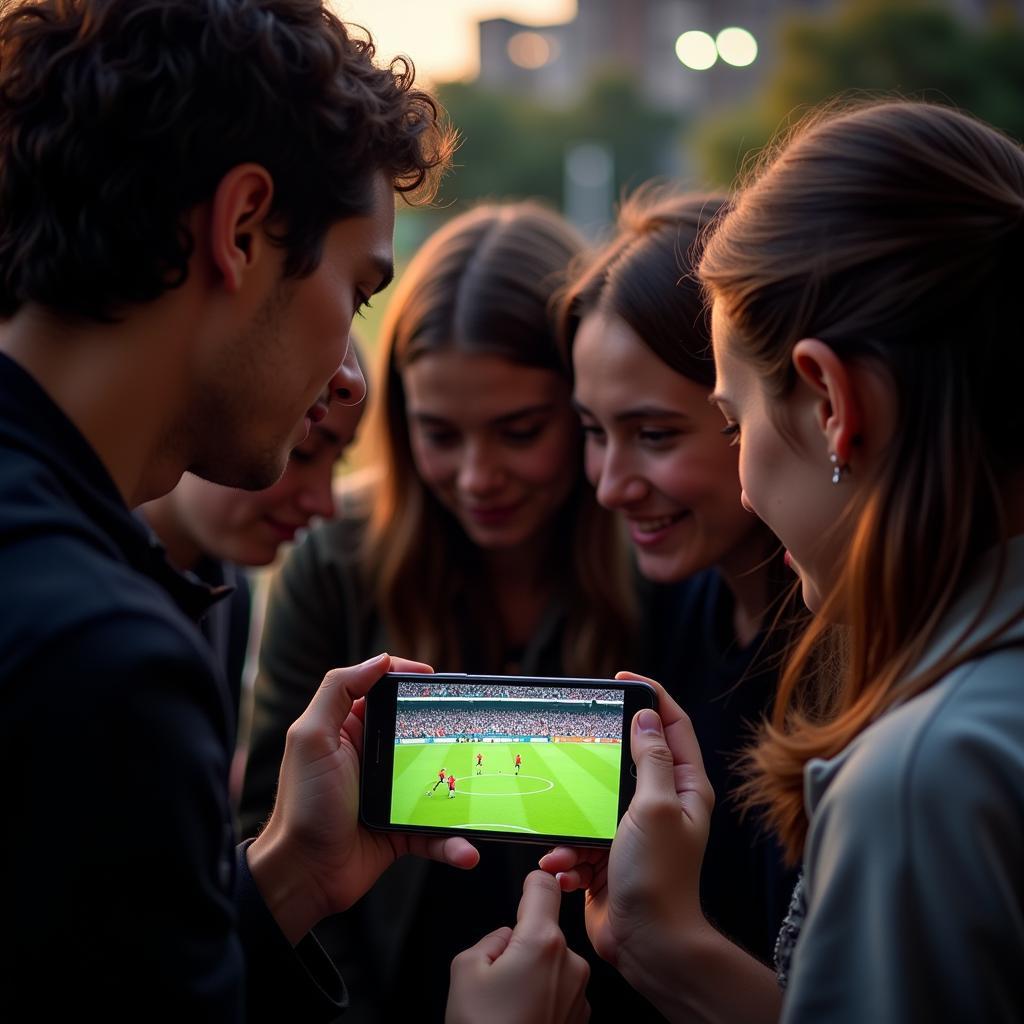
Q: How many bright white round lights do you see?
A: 2